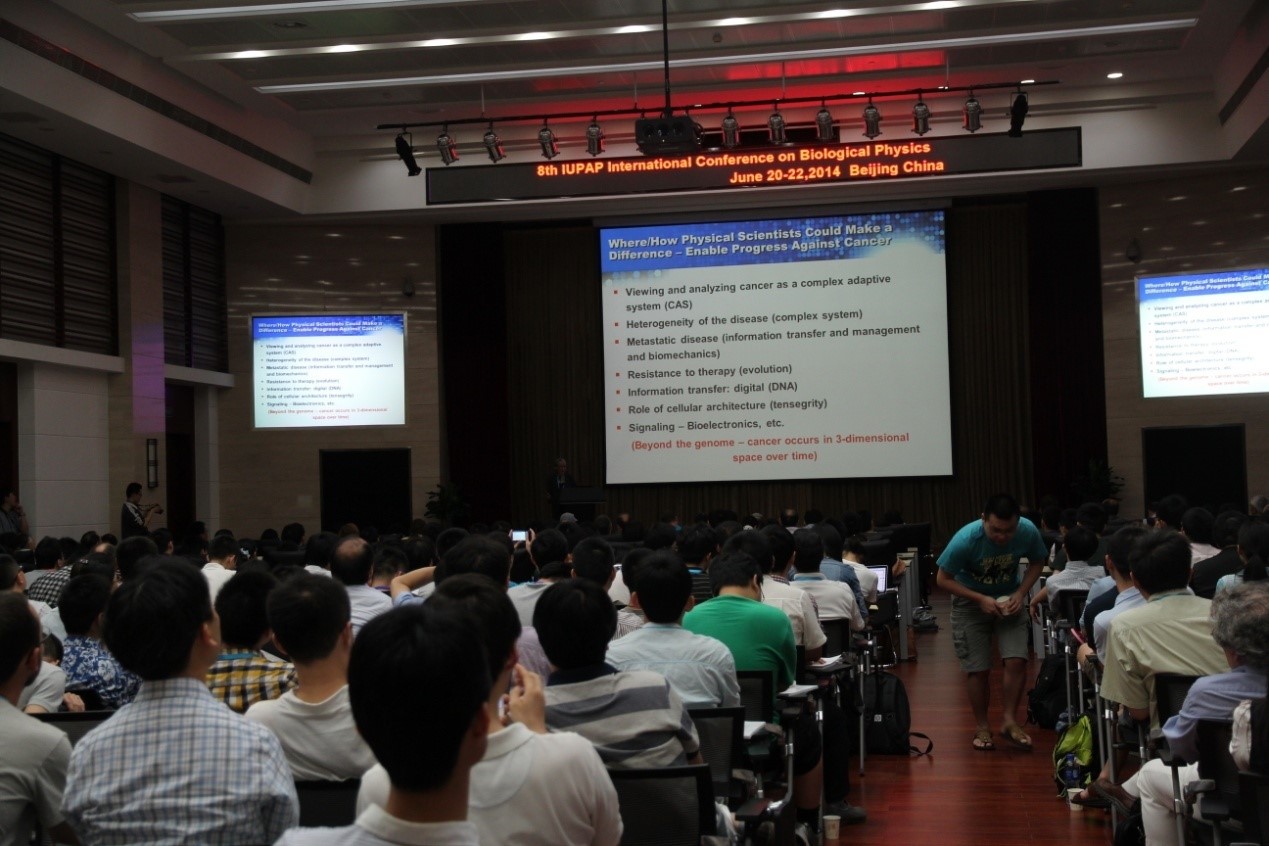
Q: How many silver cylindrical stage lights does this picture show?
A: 10